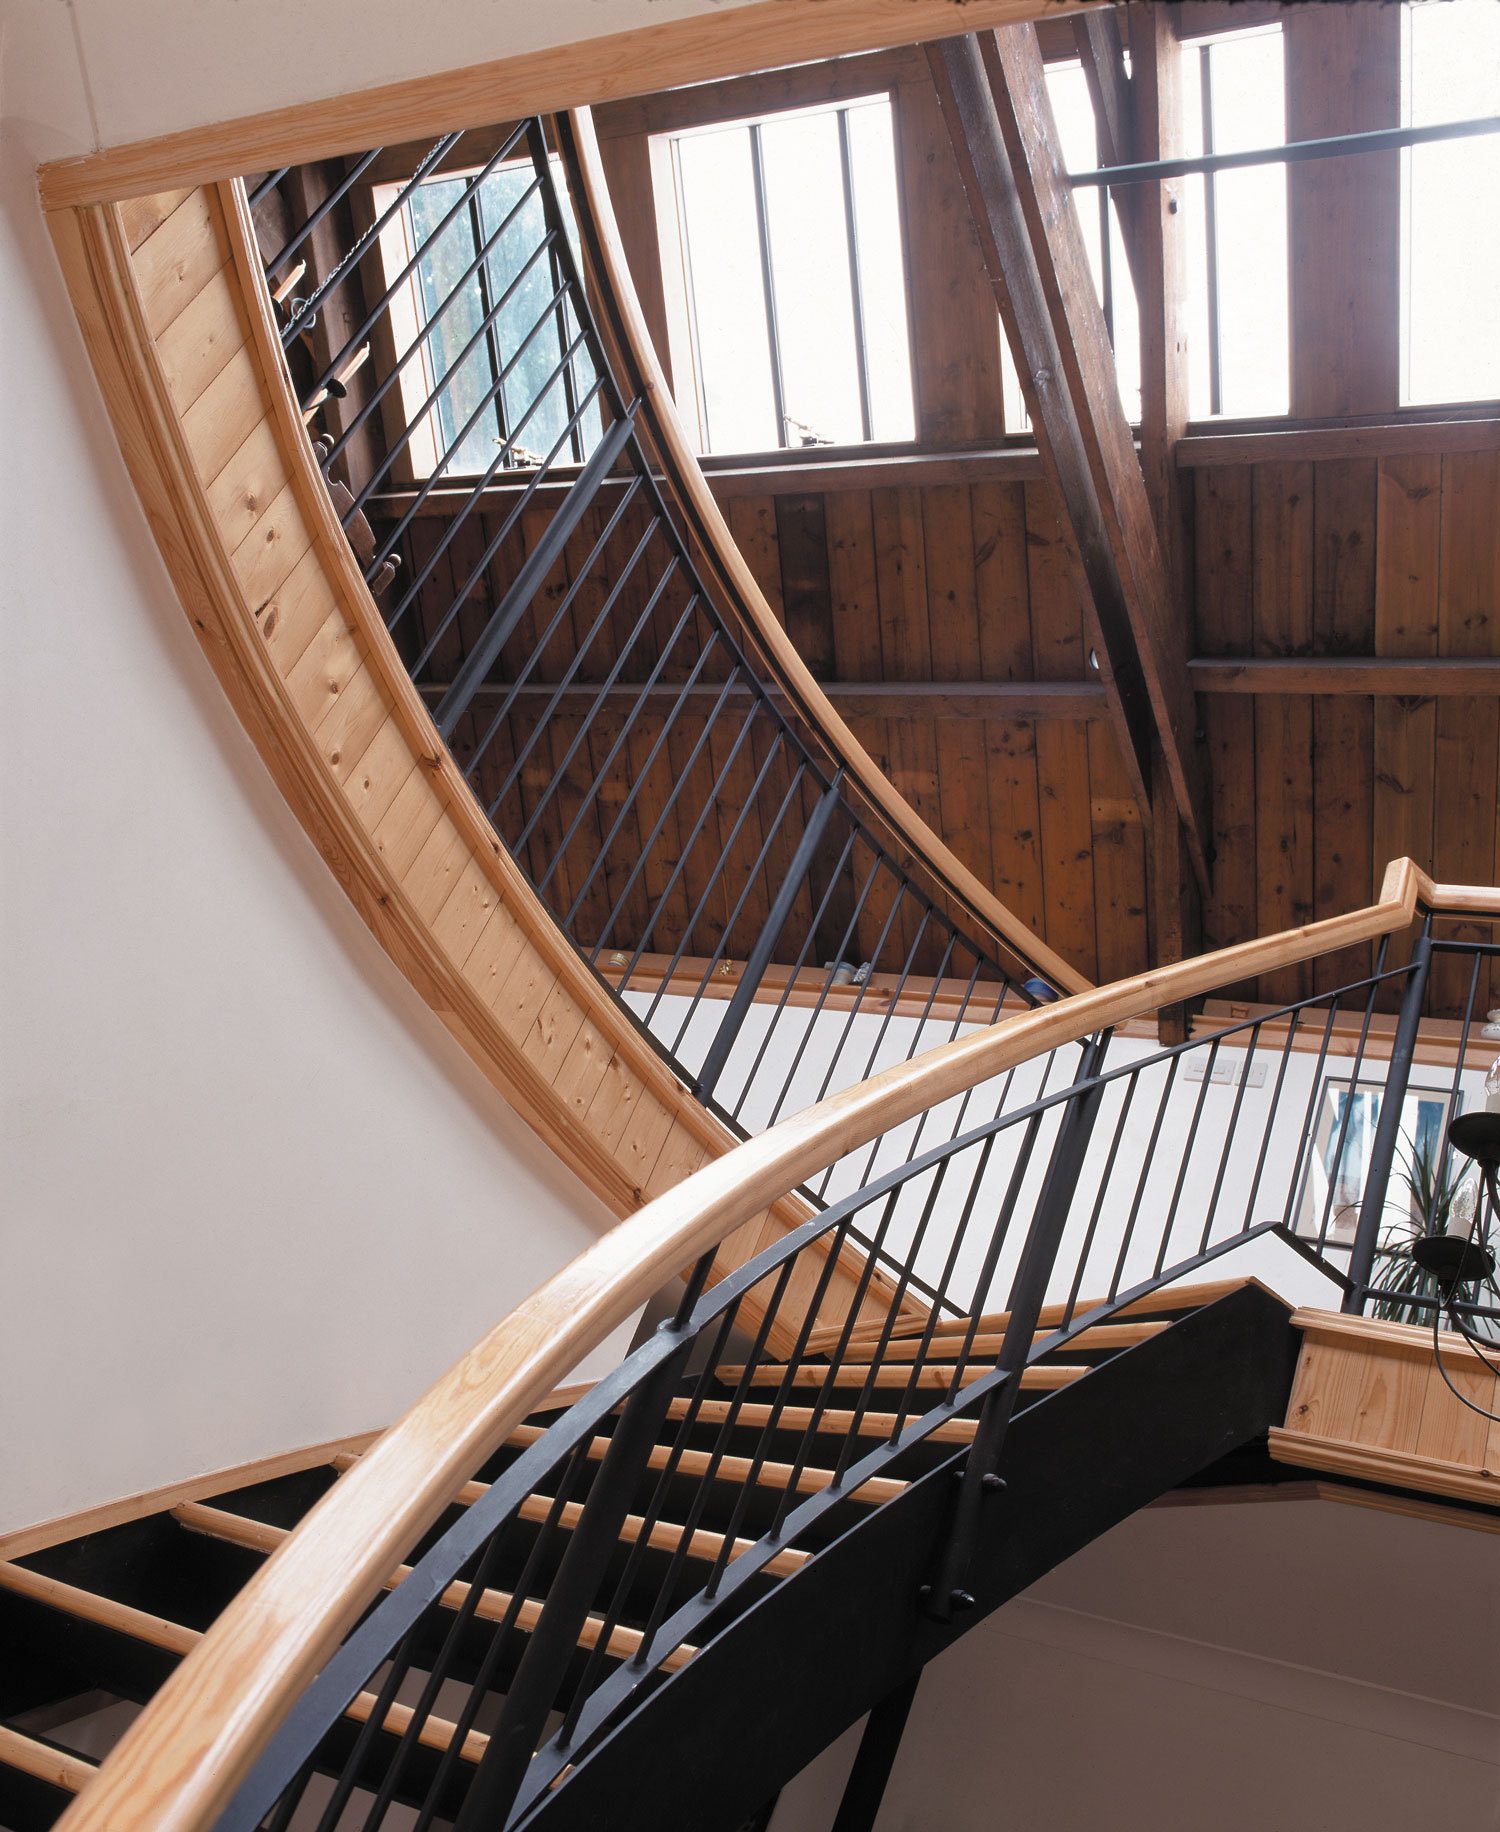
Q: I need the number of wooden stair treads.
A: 9